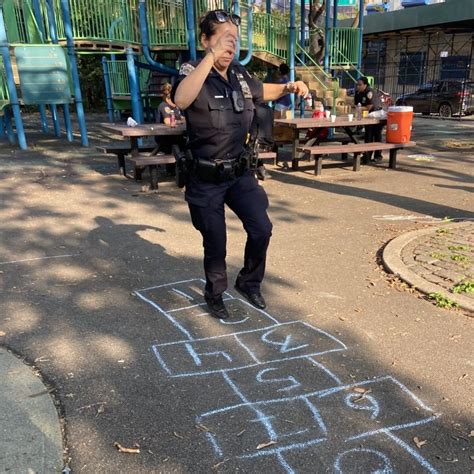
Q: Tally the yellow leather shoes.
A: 0